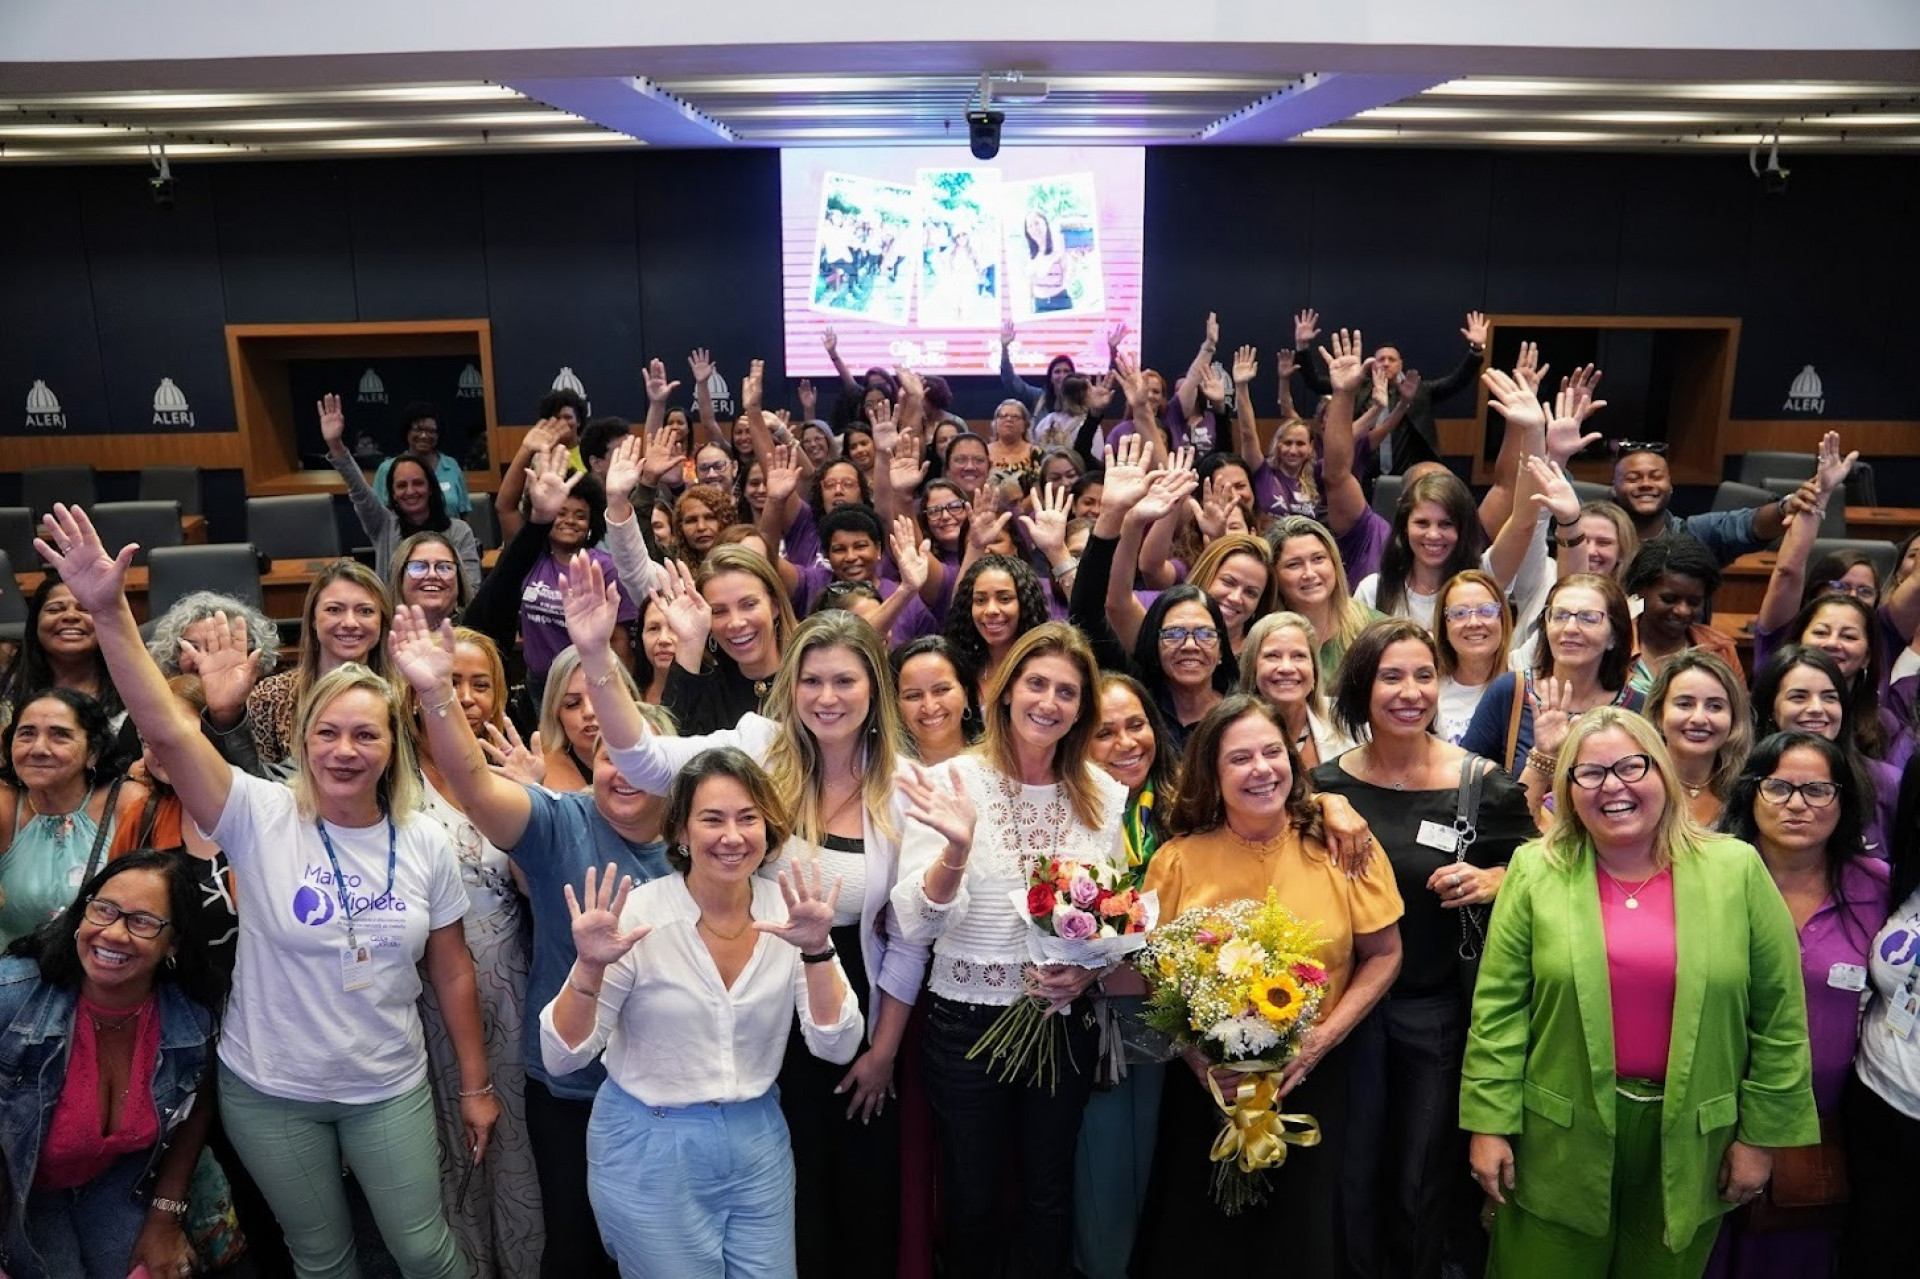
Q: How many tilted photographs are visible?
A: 2